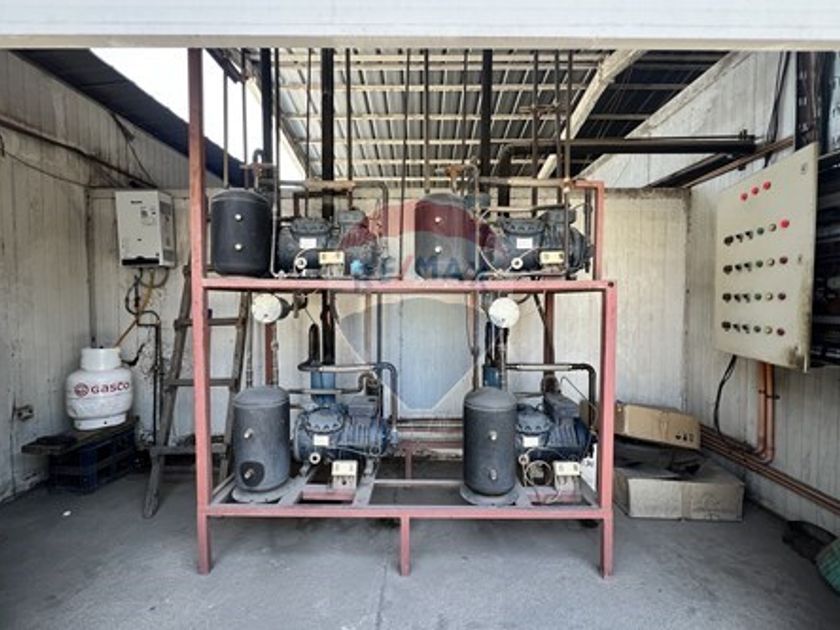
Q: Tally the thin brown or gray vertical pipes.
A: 11